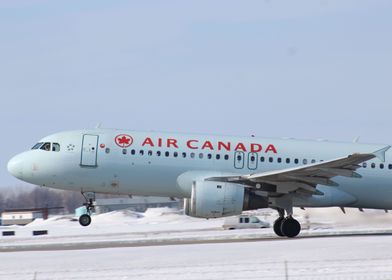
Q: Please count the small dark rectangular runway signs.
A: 2